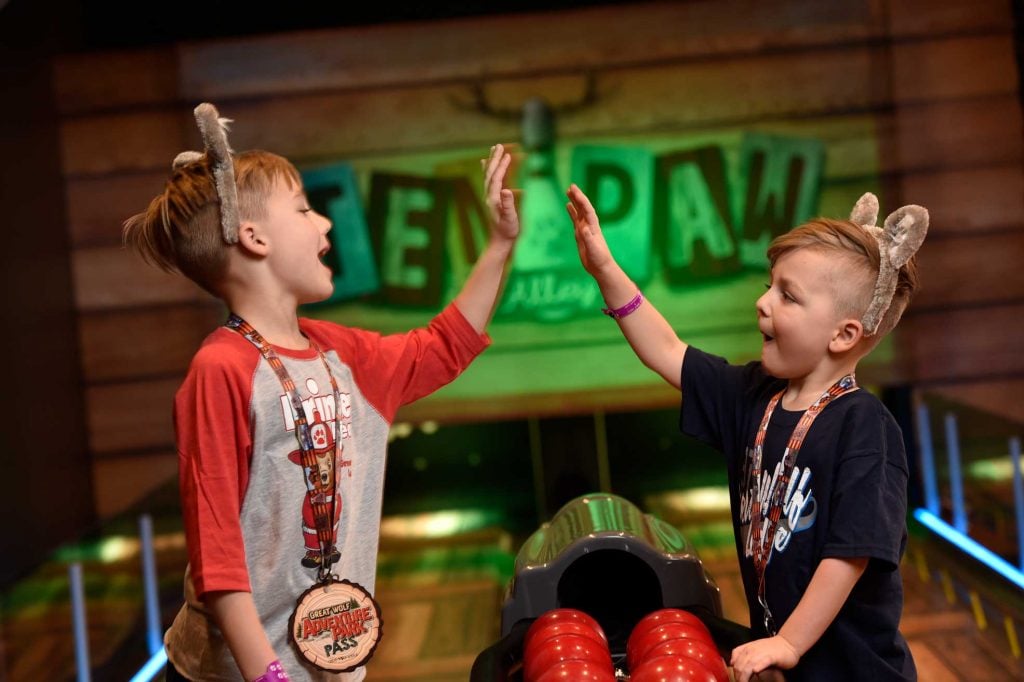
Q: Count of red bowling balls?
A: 8